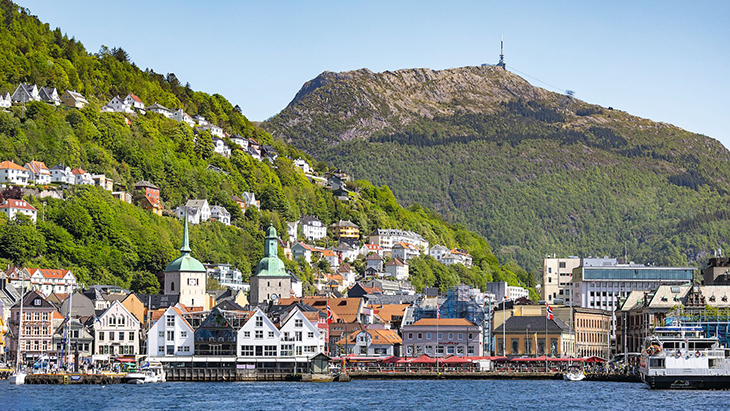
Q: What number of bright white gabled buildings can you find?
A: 3